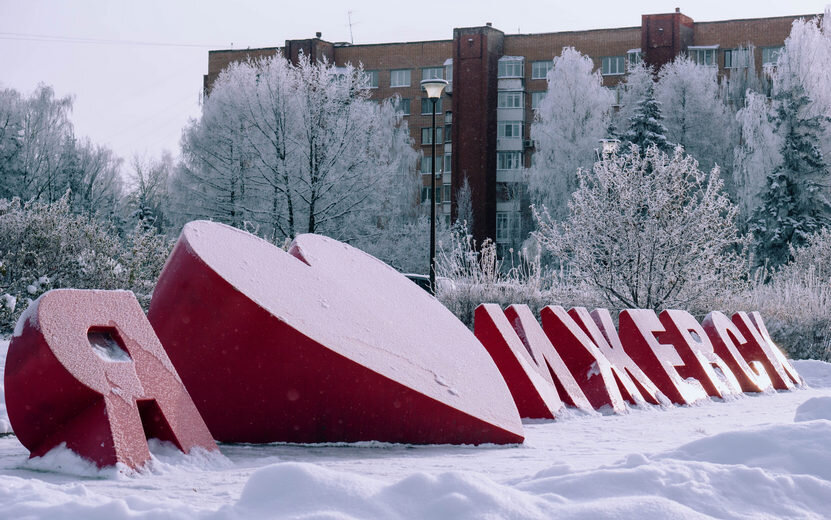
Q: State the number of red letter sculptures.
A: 7